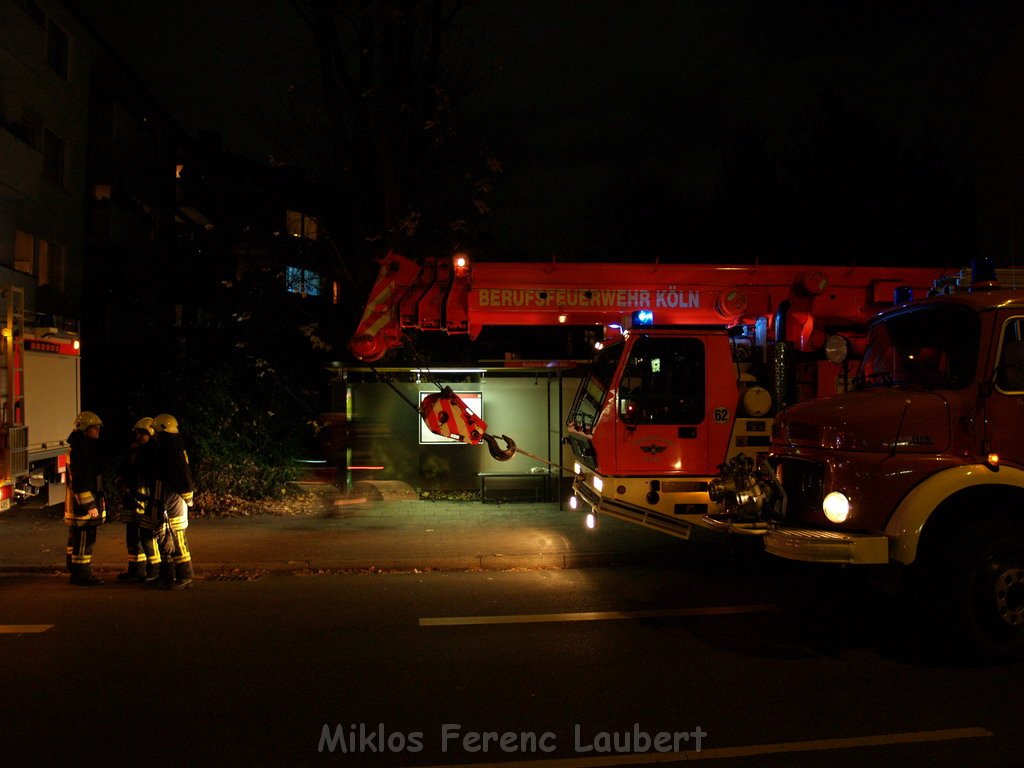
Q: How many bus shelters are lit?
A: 1